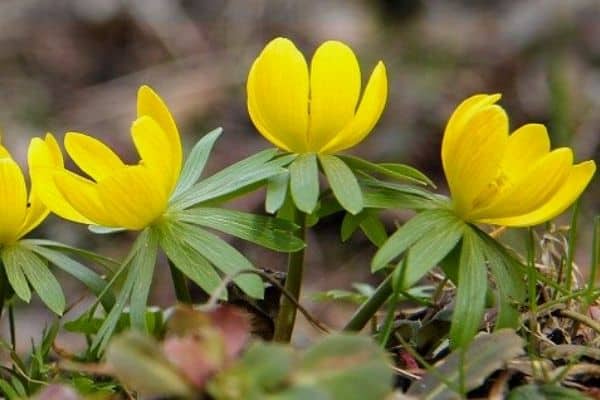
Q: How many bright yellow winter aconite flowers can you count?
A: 4